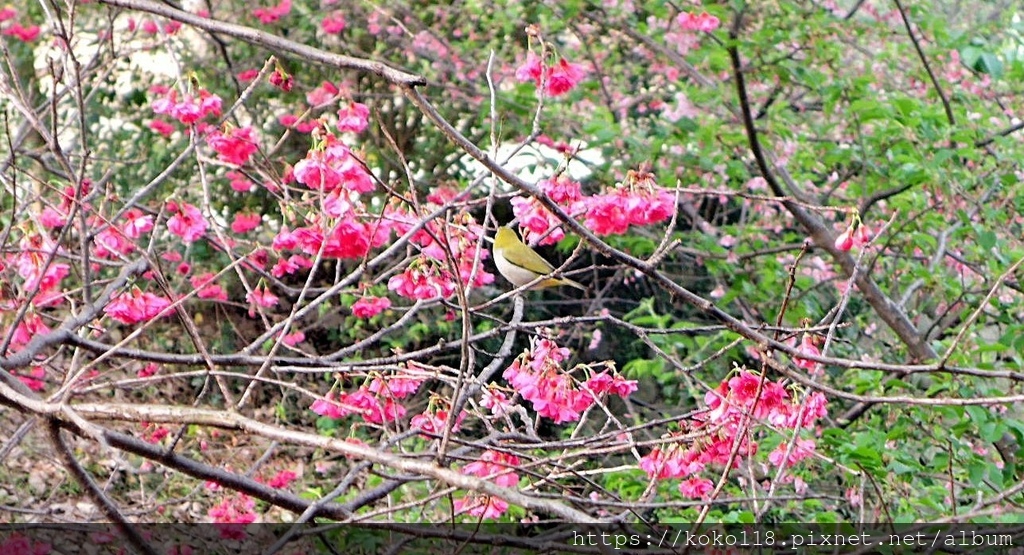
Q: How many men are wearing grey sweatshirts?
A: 0